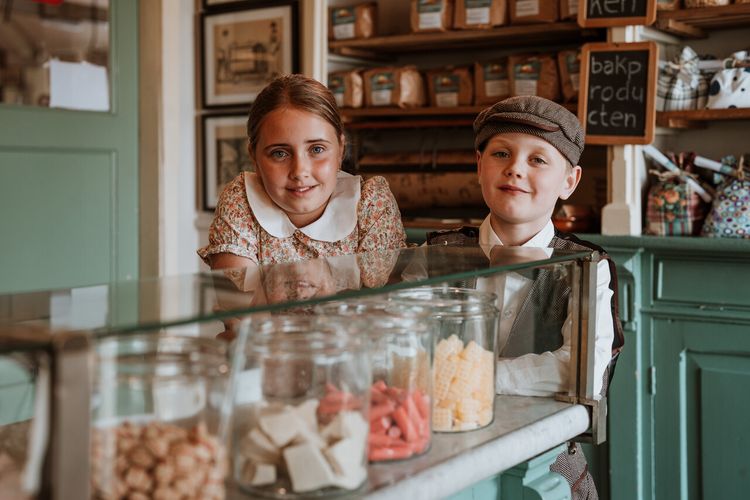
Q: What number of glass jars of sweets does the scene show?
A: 4